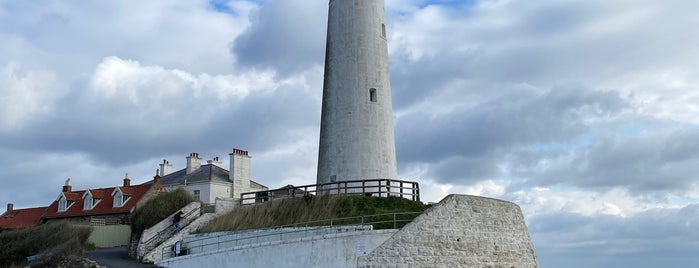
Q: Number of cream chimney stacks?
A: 4